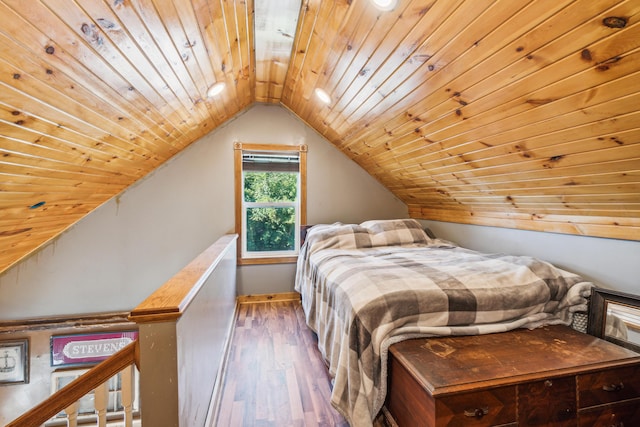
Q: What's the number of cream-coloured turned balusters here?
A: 3